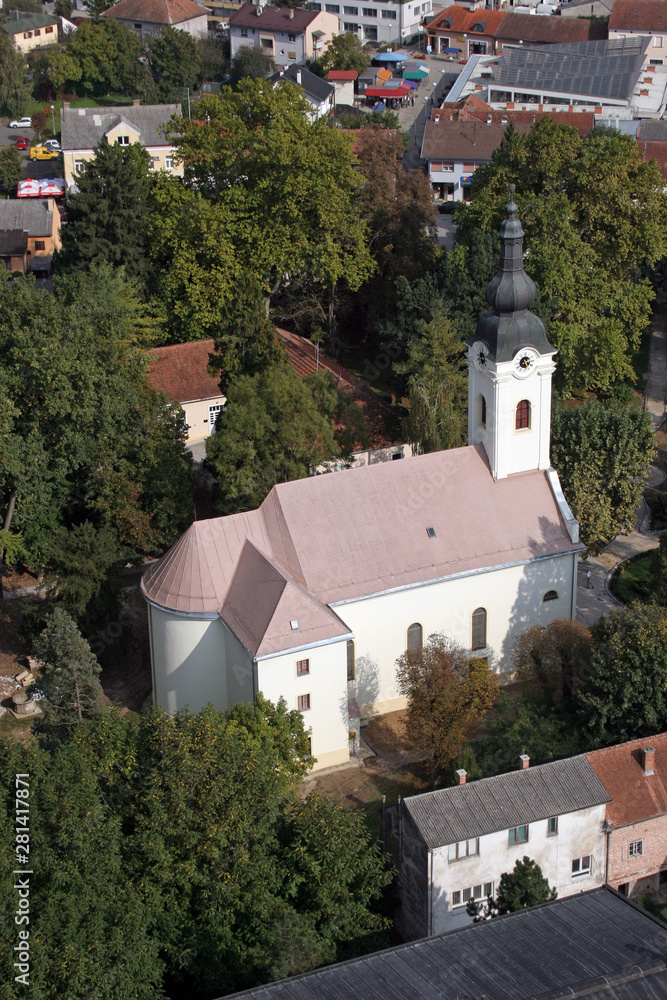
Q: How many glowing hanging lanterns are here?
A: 0